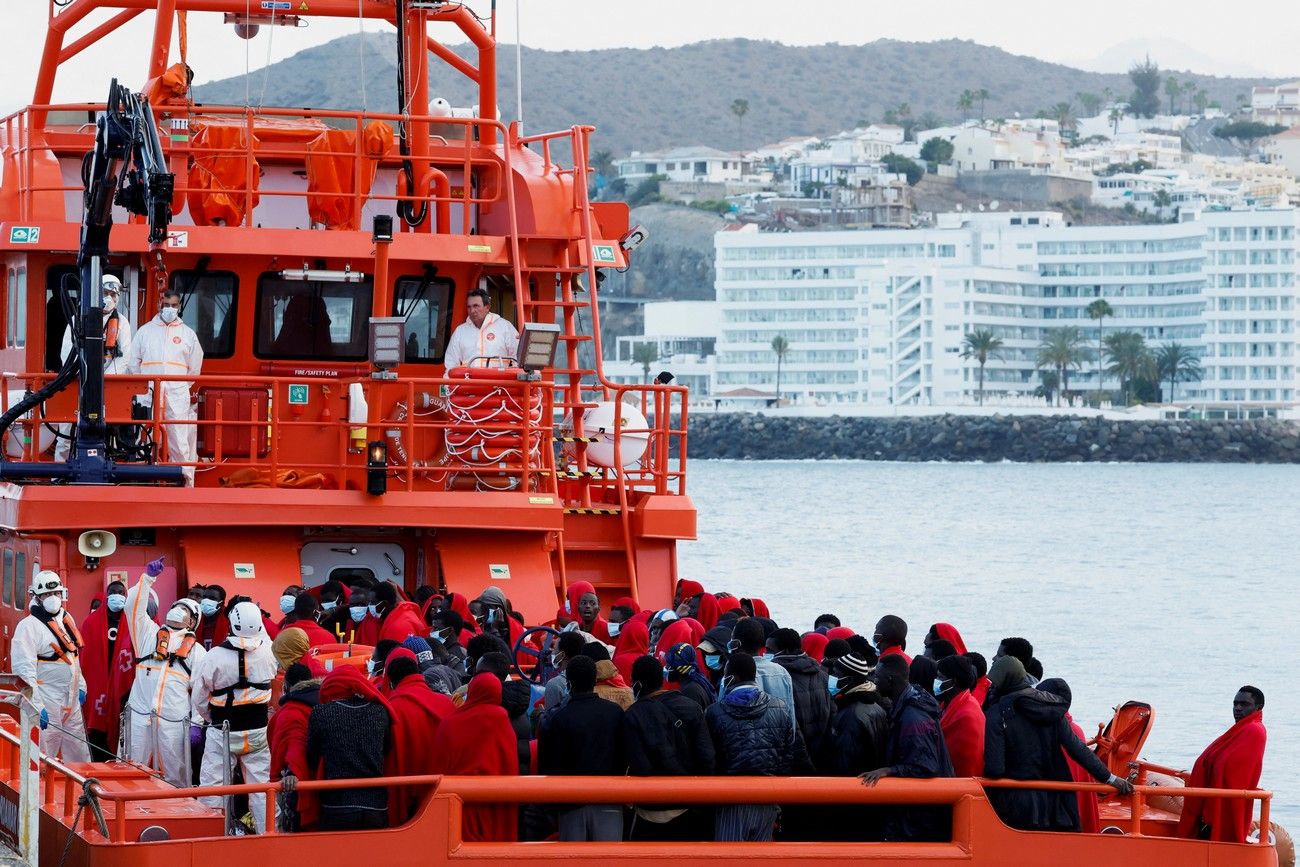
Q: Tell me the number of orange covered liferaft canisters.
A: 2